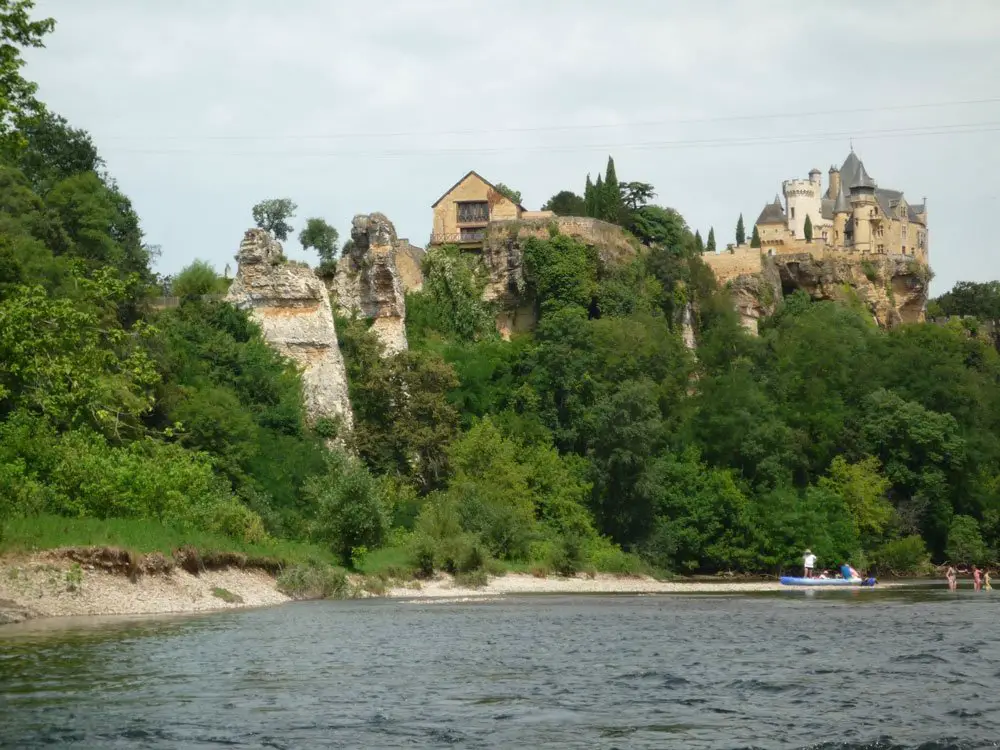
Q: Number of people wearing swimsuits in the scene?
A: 3